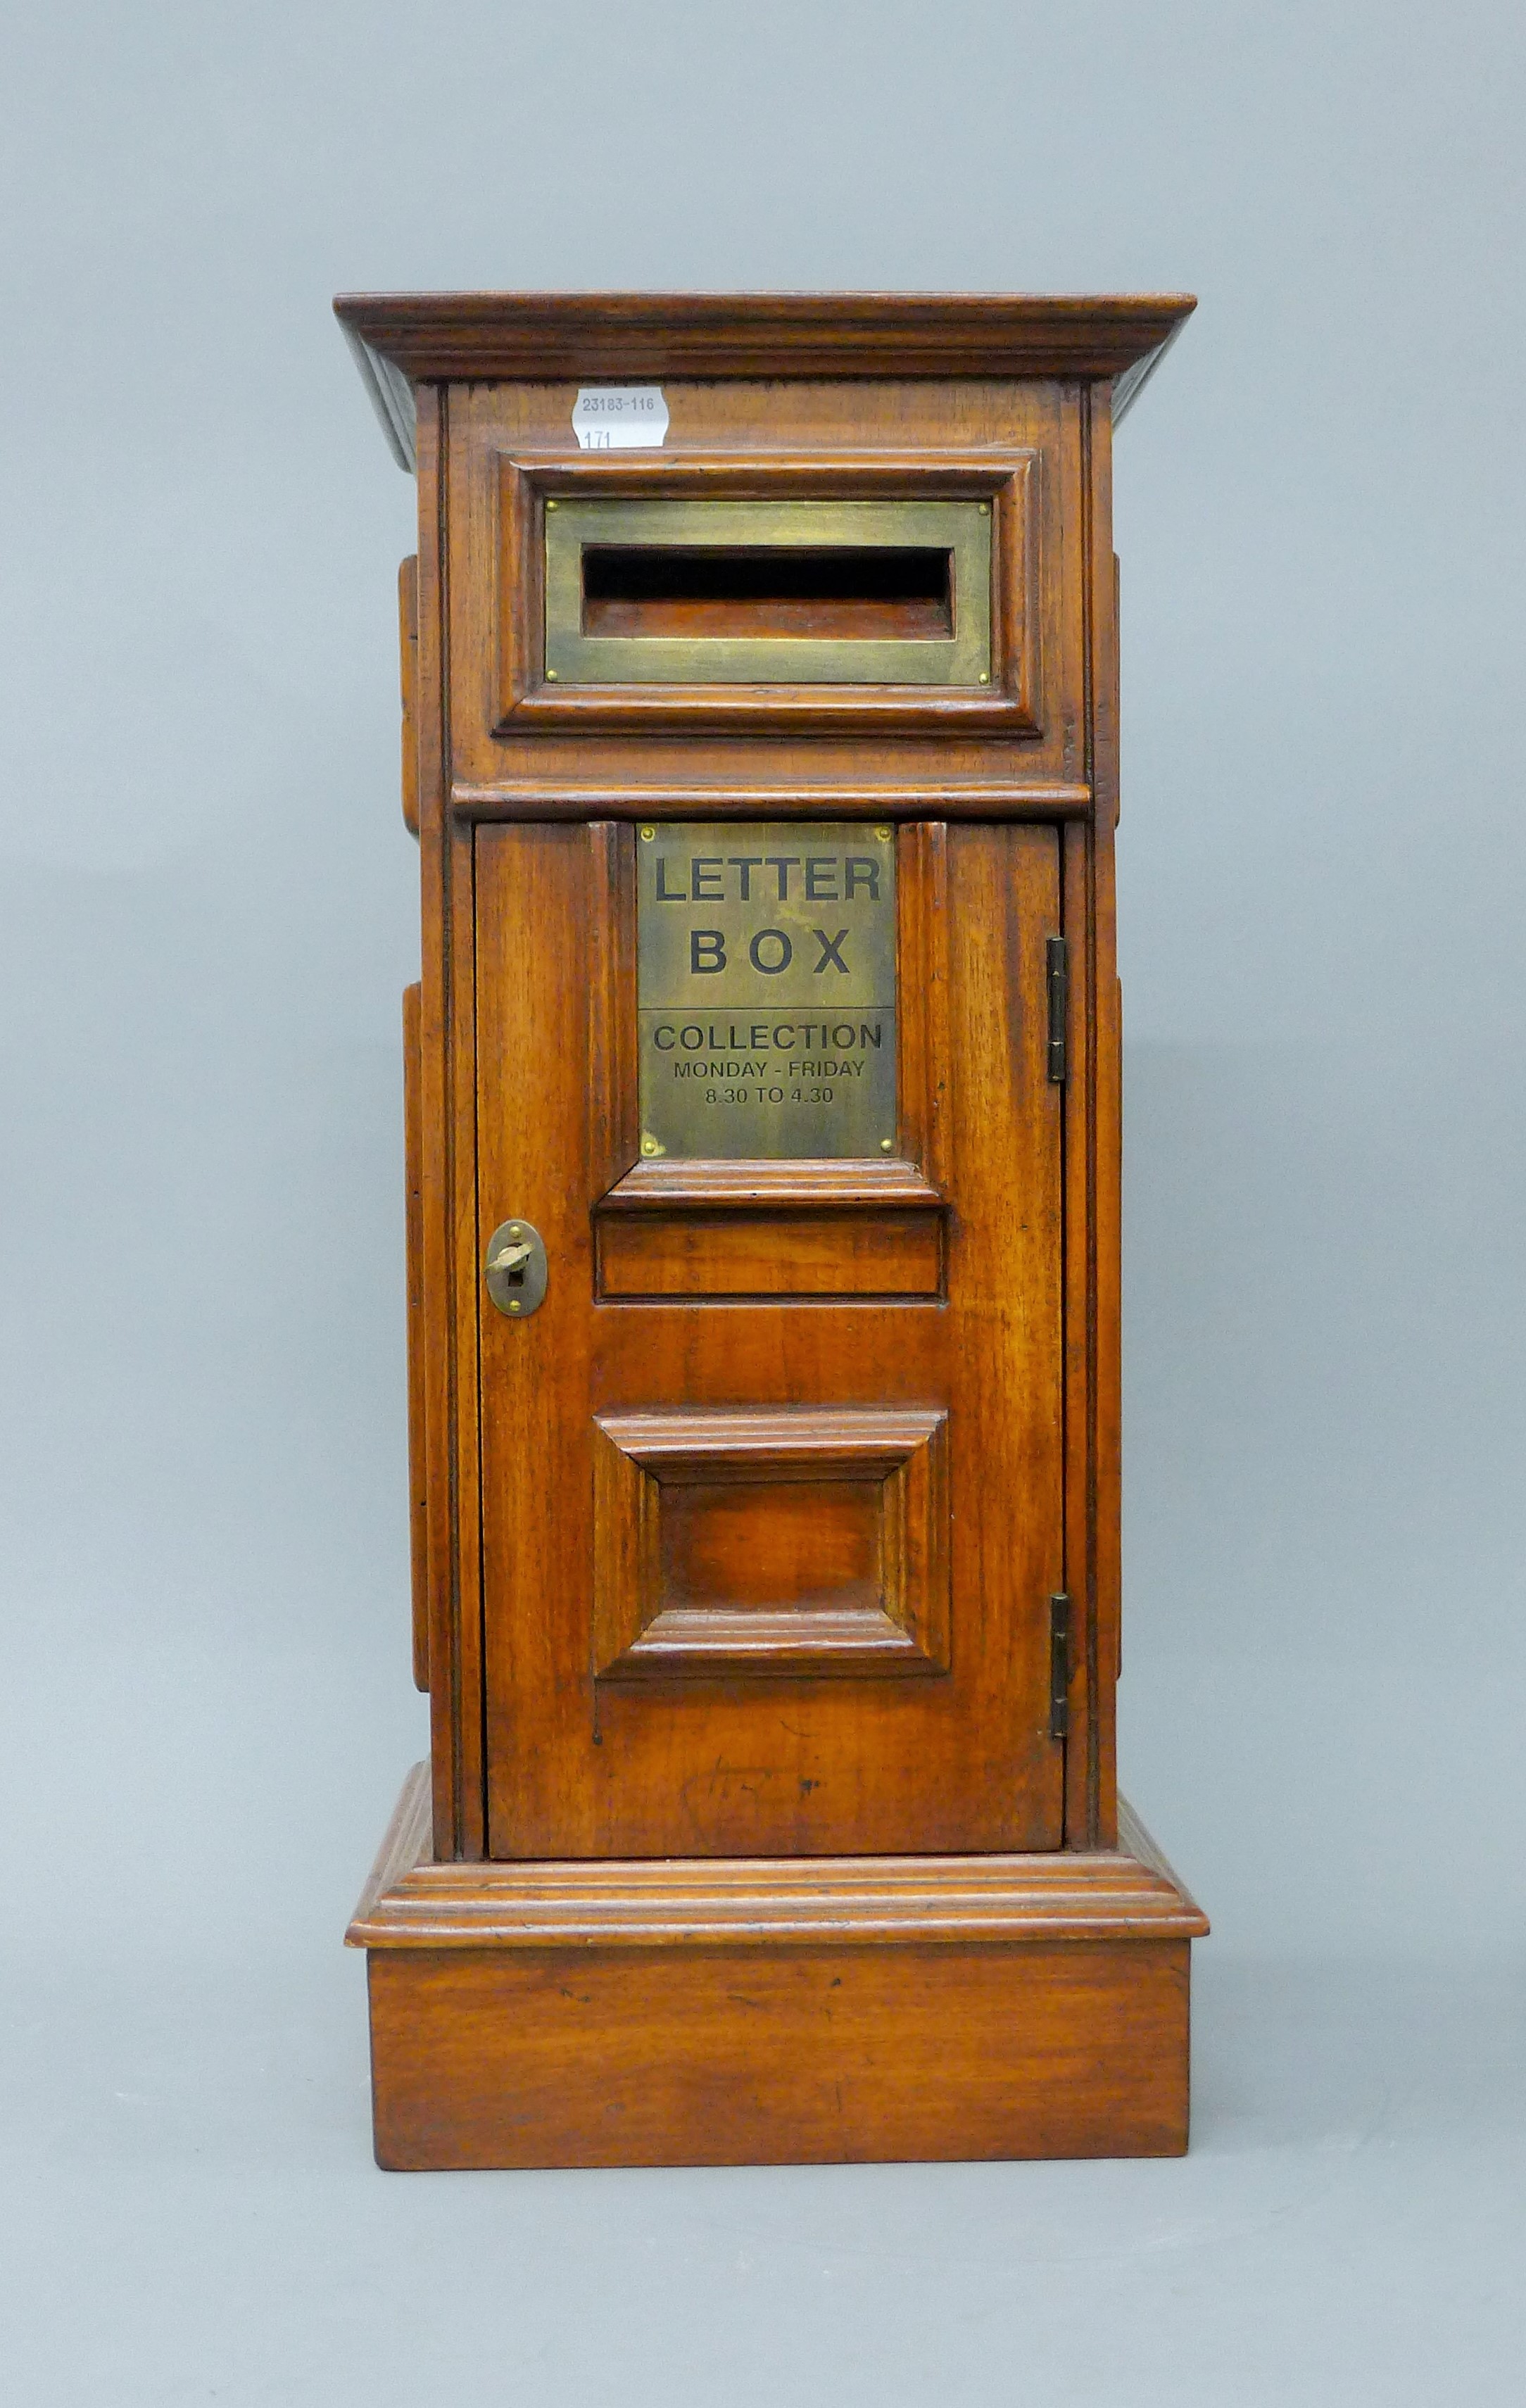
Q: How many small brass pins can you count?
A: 10